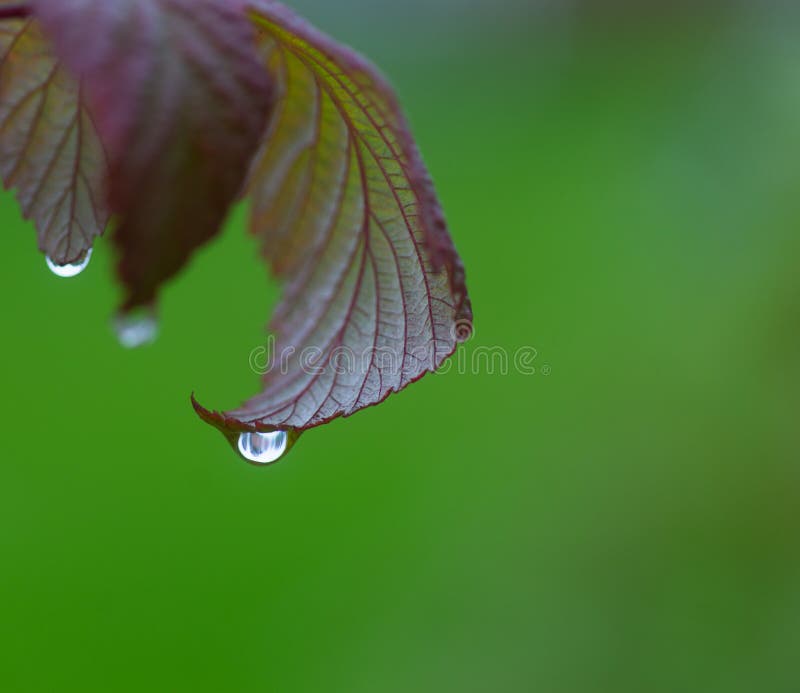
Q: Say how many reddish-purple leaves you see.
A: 3